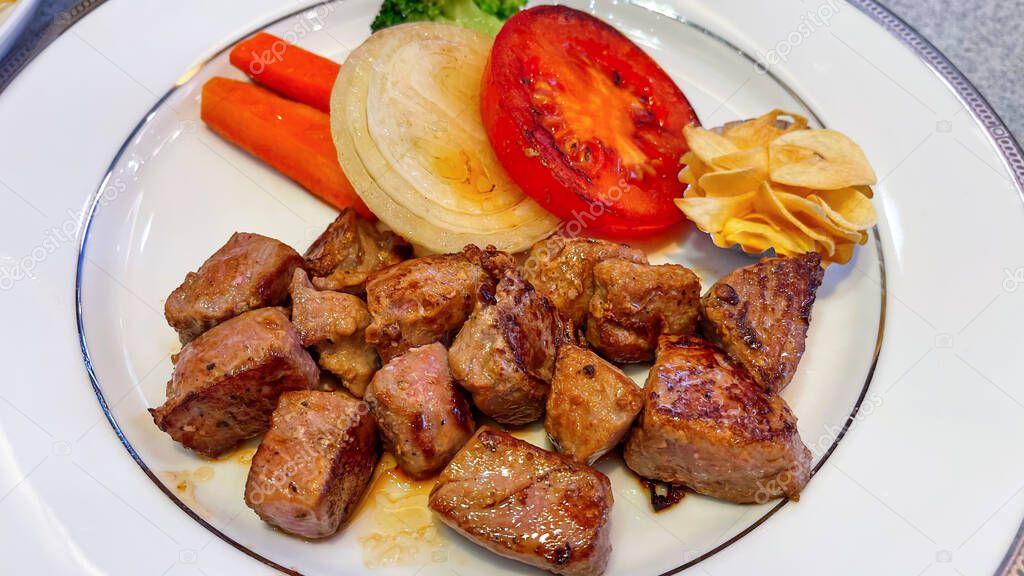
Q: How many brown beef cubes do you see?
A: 14